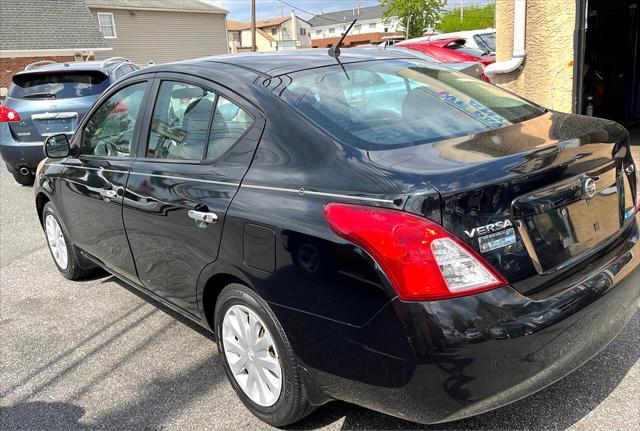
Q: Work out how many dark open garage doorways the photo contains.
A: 1